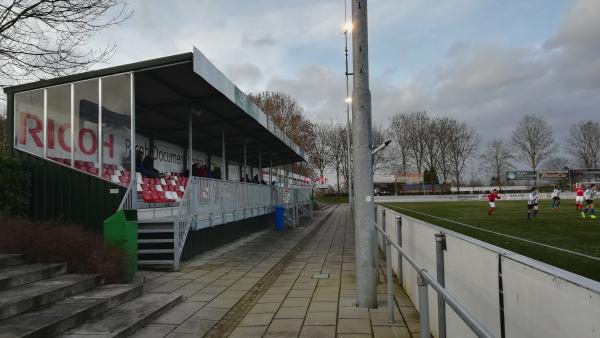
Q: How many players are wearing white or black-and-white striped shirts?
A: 3